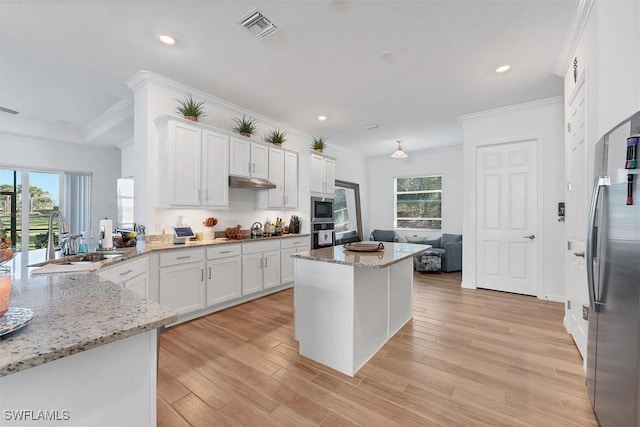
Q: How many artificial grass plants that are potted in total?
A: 4